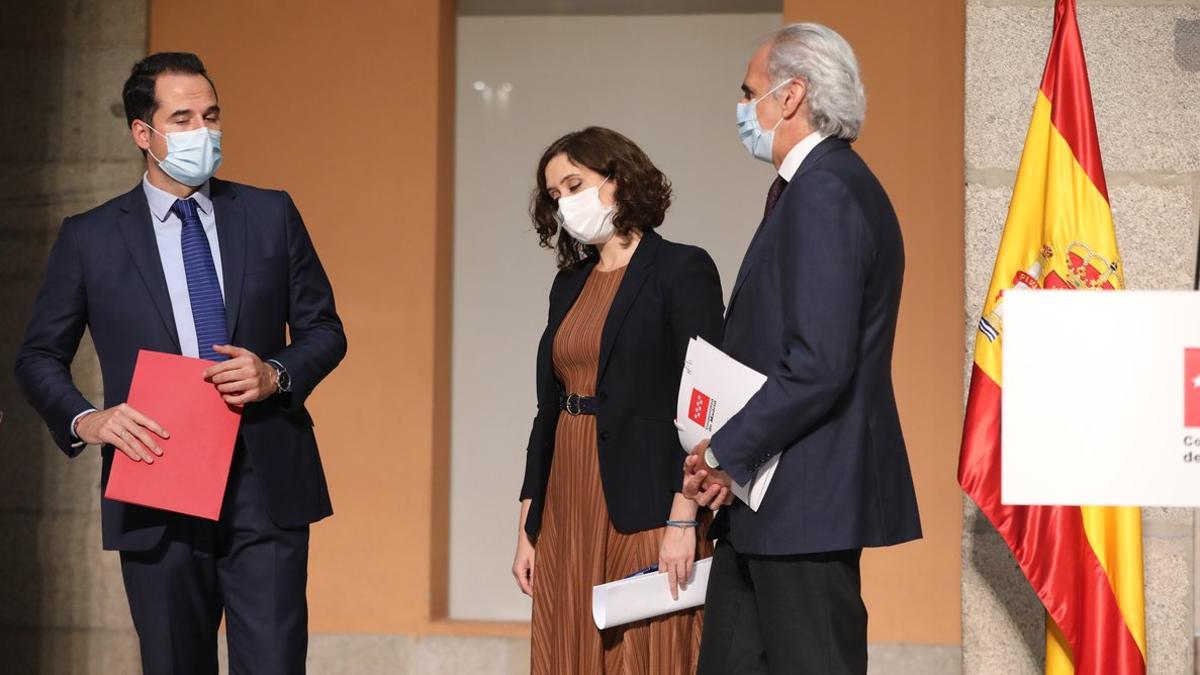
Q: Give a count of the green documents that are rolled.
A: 0